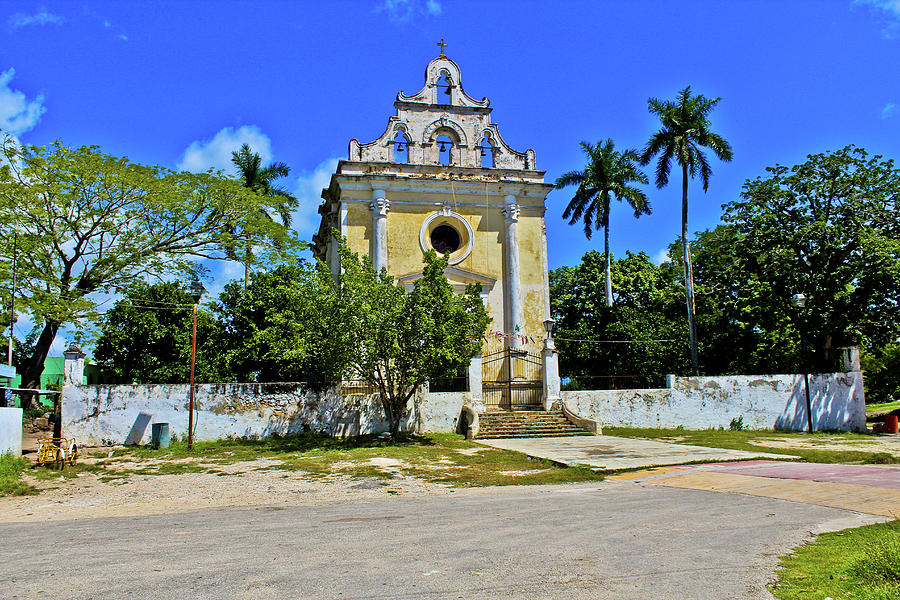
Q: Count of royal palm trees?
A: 3